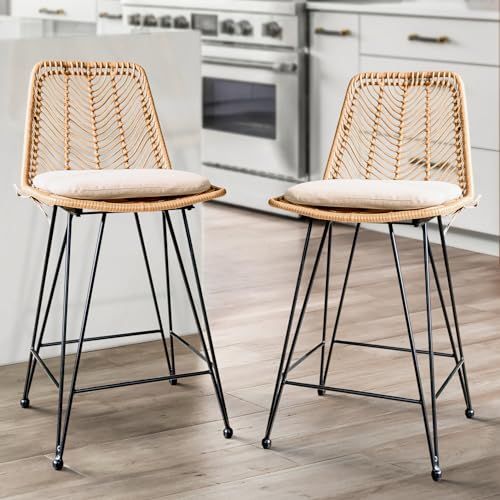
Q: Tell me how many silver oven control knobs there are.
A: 7